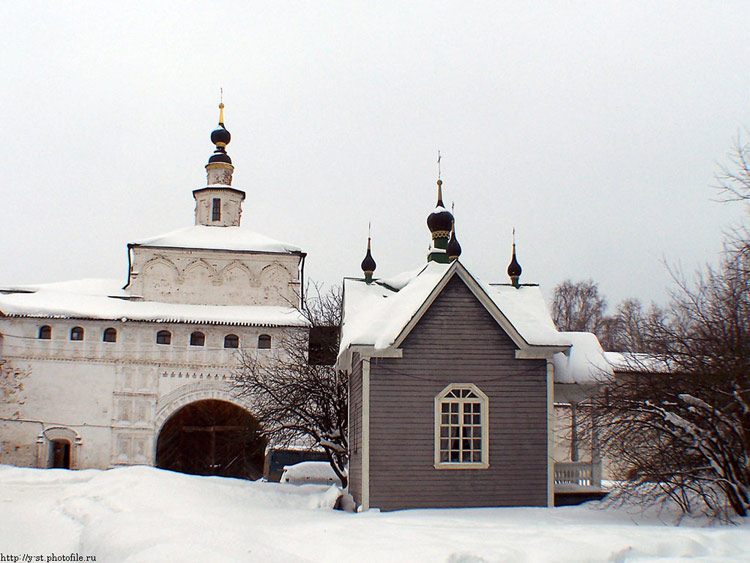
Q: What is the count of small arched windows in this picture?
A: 7